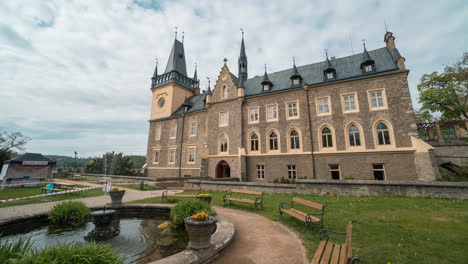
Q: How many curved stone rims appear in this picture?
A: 1